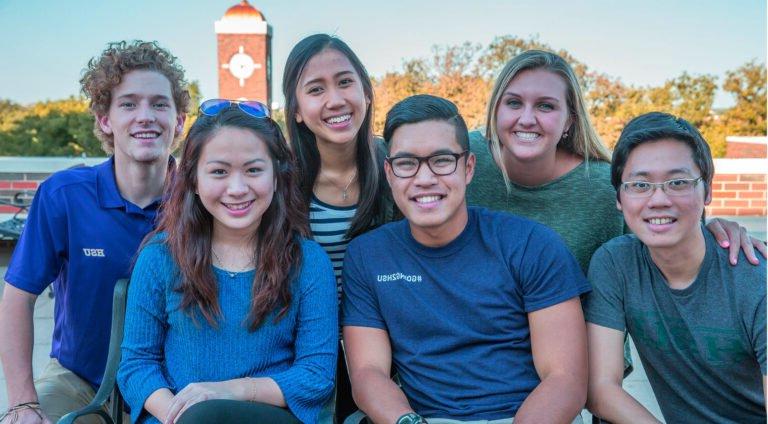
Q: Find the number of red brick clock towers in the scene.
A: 1